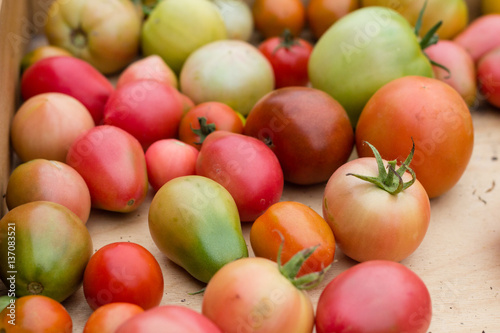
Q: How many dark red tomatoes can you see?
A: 1